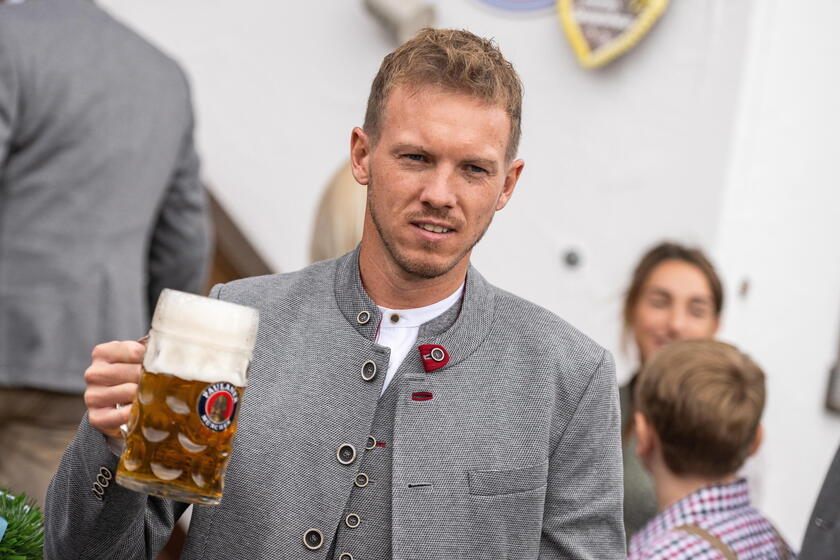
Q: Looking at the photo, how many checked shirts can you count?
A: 1